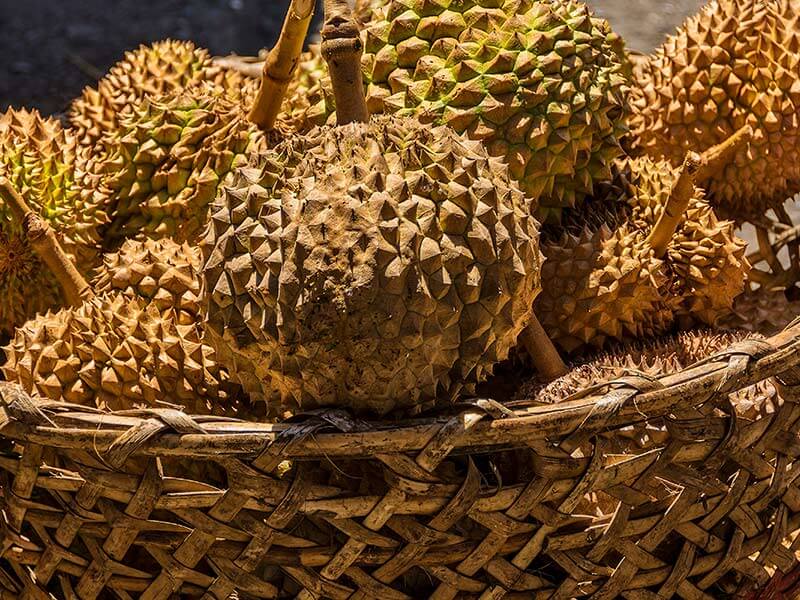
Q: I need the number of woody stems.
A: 6